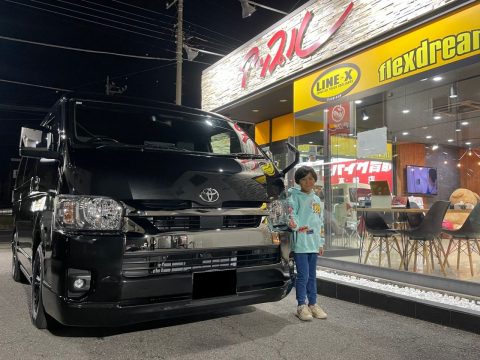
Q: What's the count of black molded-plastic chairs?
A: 4